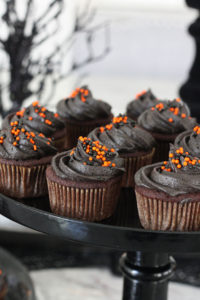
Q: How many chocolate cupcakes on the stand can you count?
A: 9